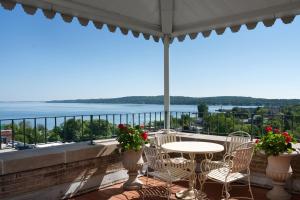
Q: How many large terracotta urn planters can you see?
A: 2